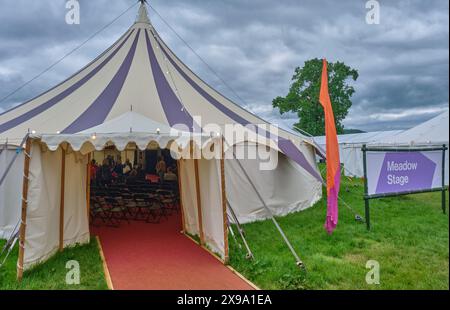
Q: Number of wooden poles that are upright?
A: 6